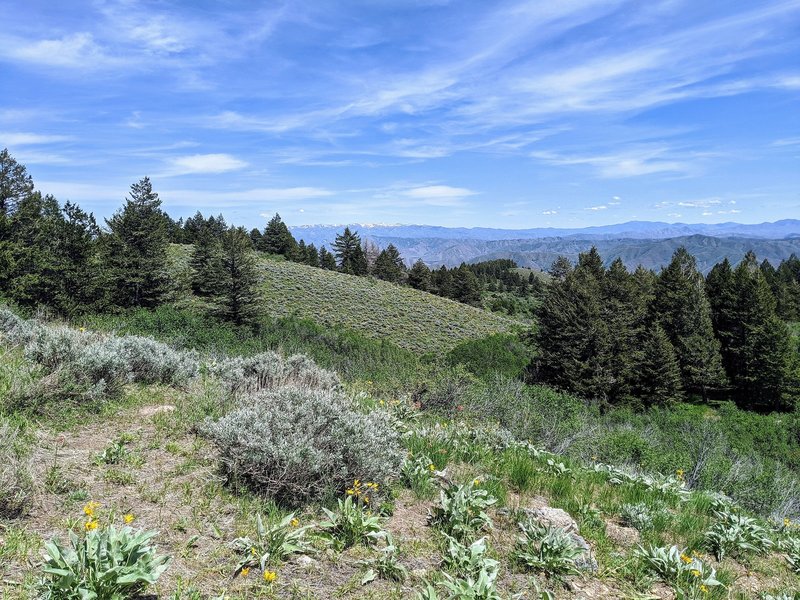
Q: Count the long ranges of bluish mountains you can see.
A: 2